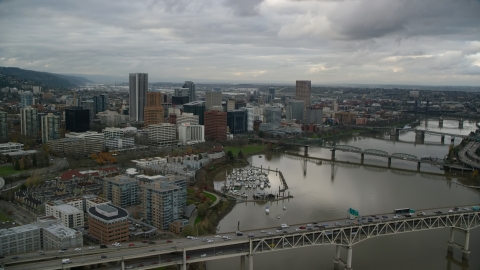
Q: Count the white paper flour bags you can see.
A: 0